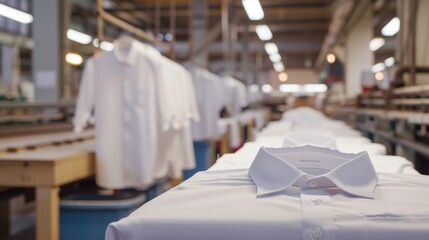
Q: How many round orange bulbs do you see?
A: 3